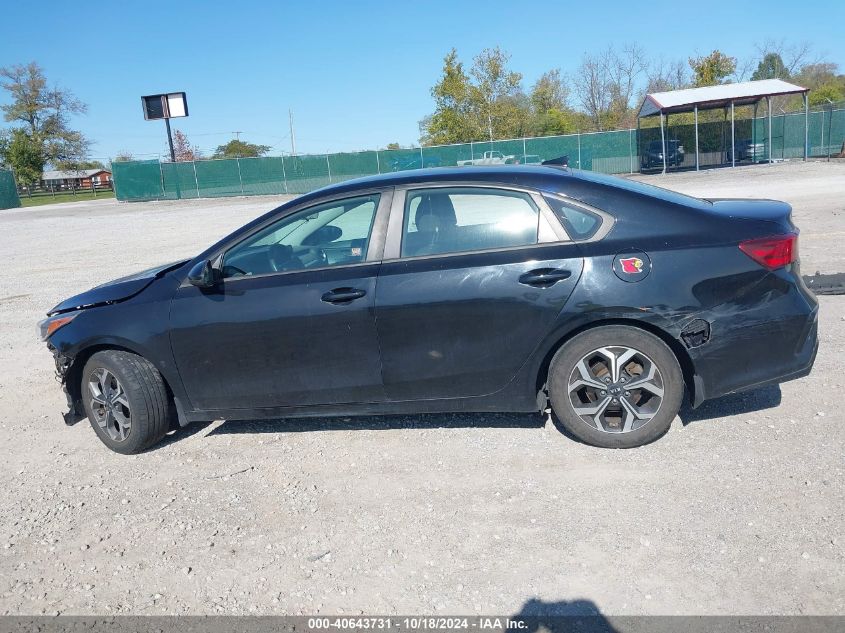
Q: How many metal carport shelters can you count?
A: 1